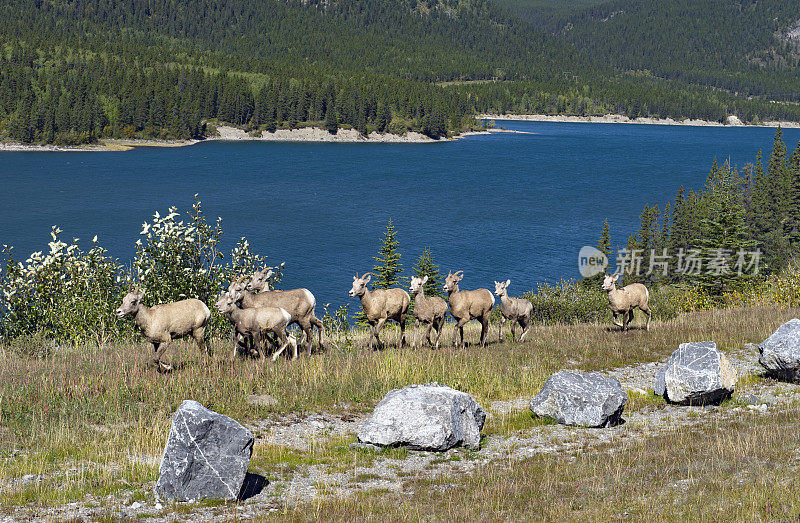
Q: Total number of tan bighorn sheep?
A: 9